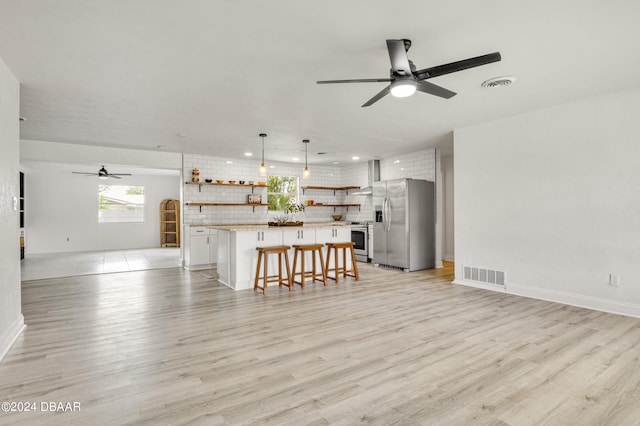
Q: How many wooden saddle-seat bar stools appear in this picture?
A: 3